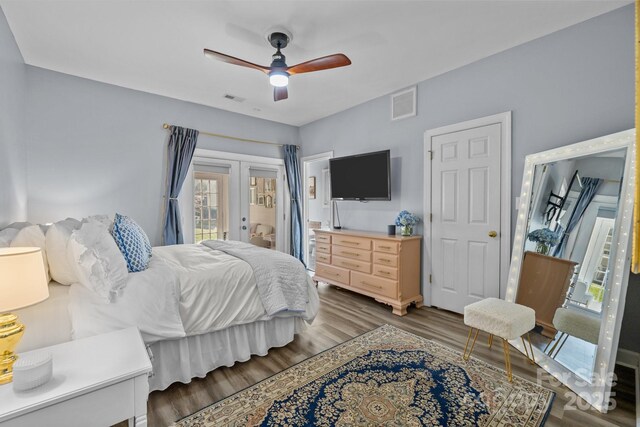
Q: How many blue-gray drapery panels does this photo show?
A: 2